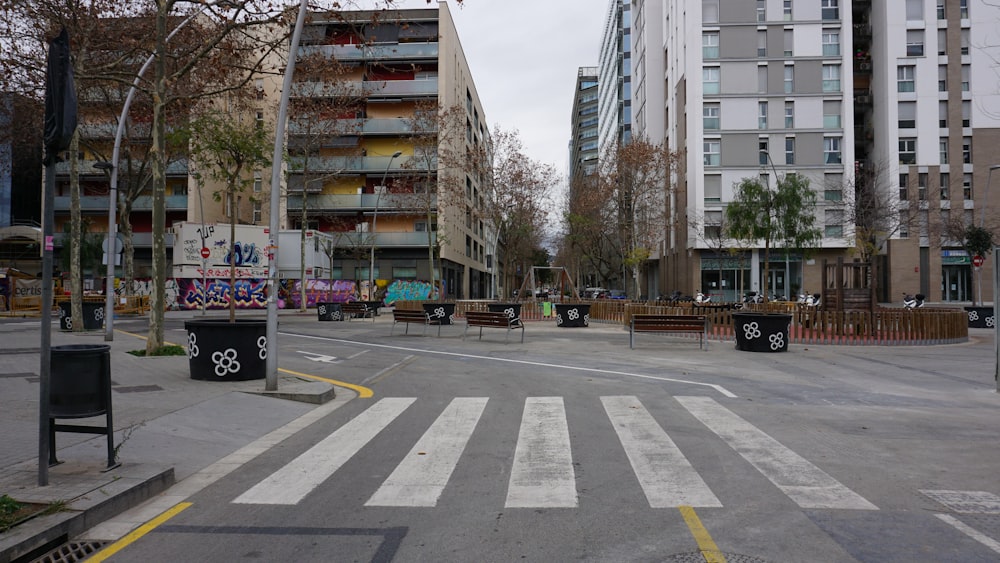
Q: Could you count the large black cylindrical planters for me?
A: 9